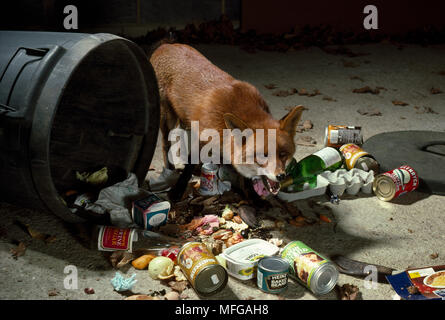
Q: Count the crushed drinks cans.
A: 1